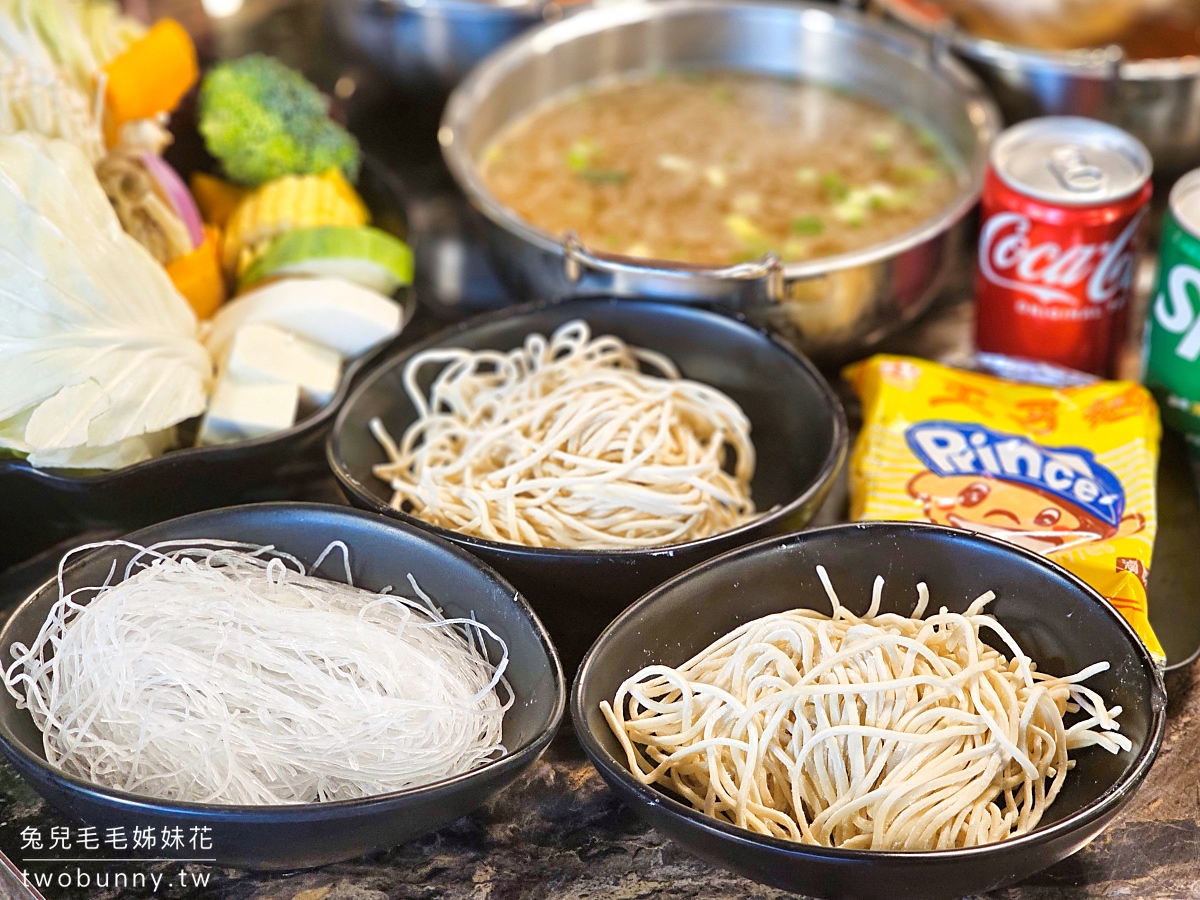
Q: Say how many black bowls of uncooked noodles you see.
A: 3